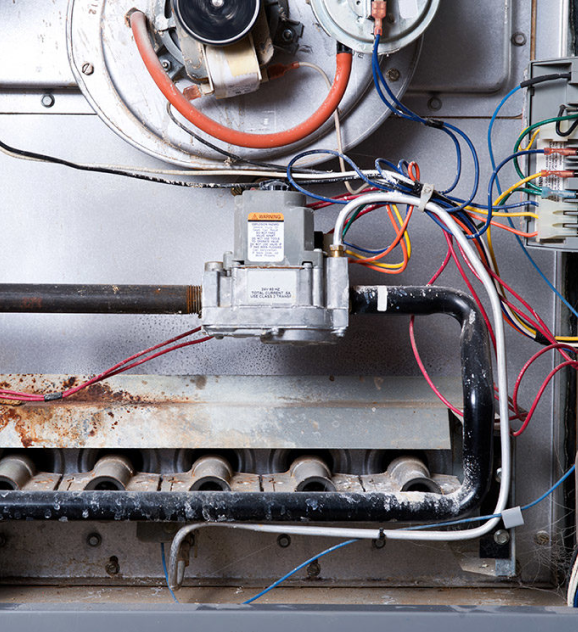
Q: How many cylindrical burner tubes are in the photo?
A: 5